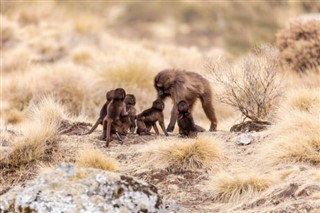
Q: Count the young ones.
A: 5